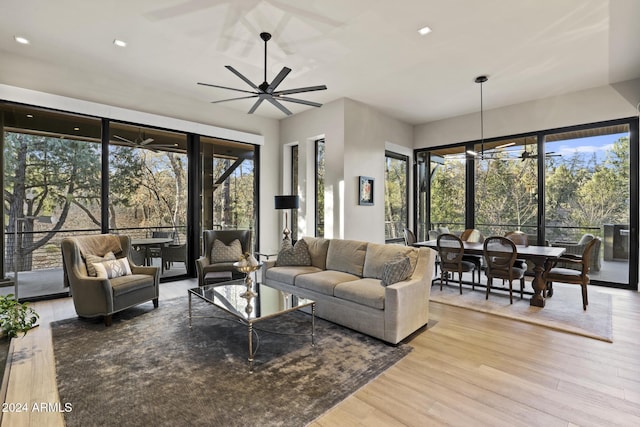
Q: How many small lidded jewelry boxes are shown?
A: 0